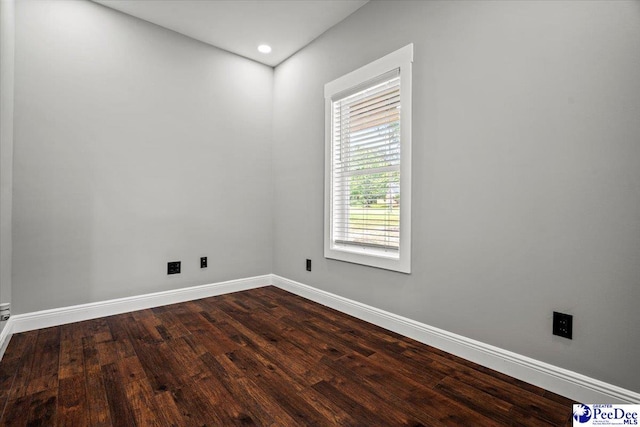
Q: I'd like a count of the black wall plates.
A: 4